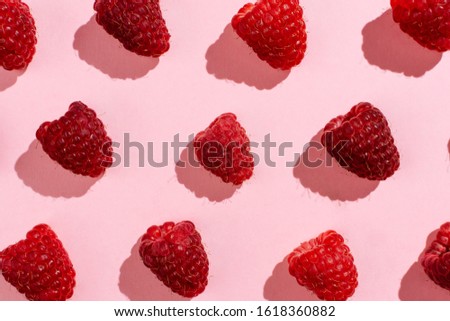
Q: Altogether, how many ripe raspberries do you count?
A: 11